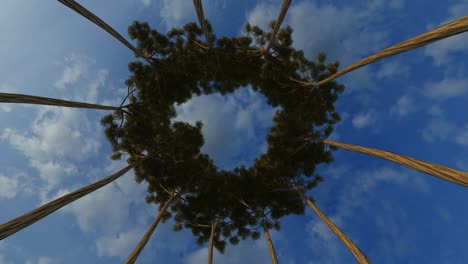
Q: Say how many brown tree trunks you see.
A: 11